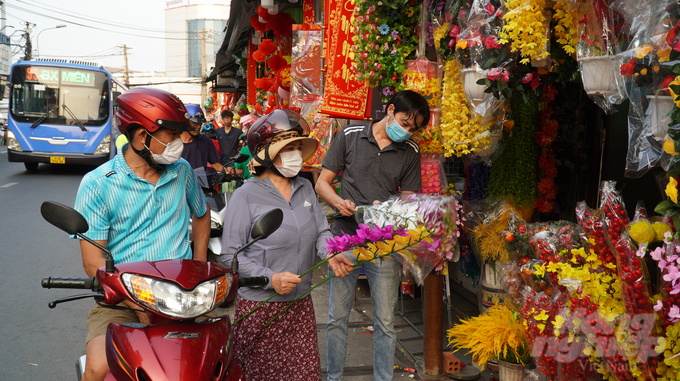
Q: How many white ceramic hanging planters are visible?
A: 3